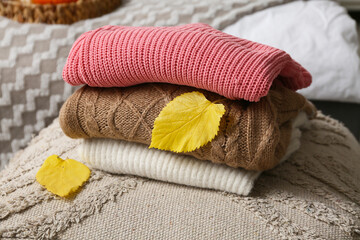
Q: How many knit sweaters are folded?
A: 3